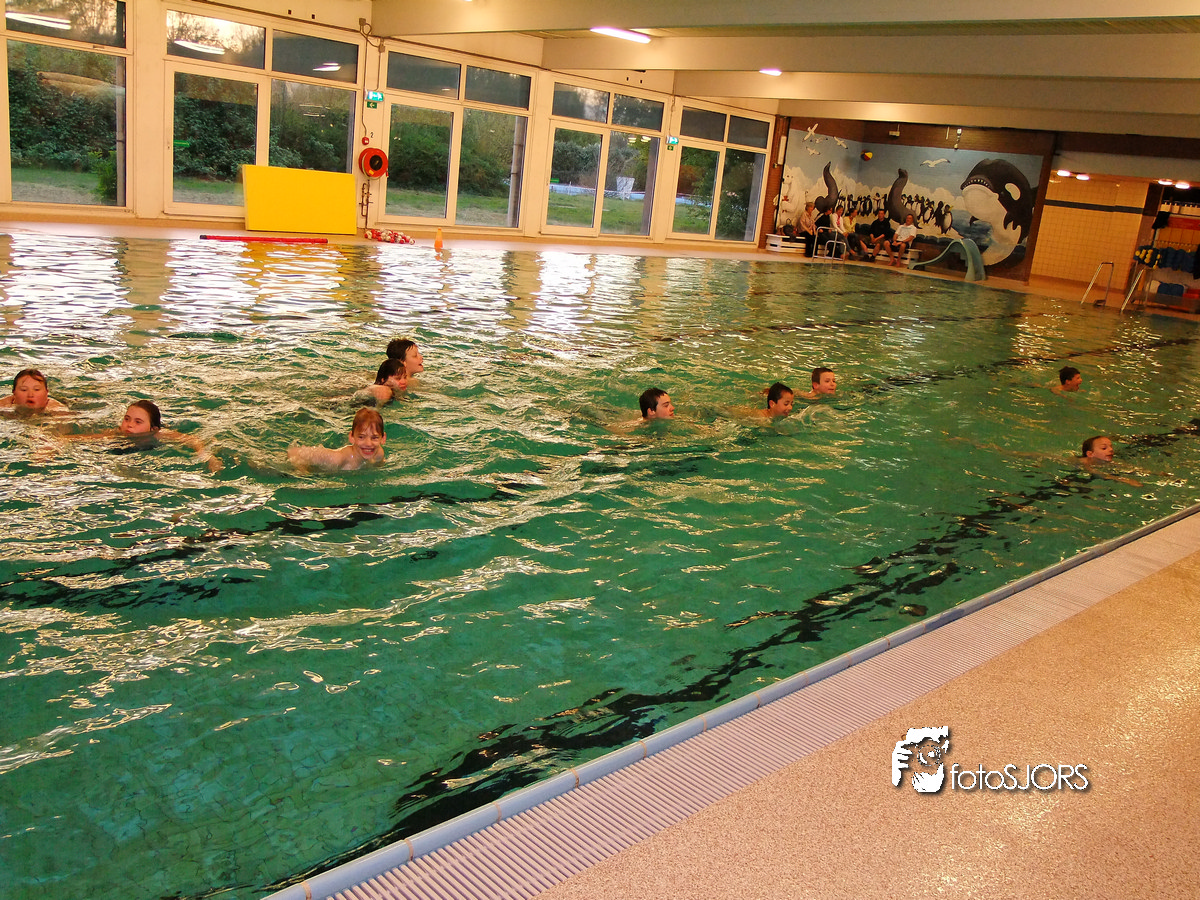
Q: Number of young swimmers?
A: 10